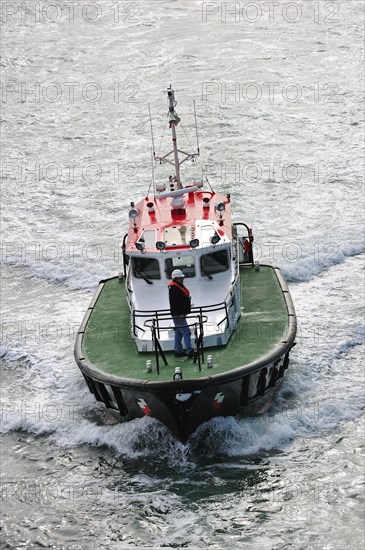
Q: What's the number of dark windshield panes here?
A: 3